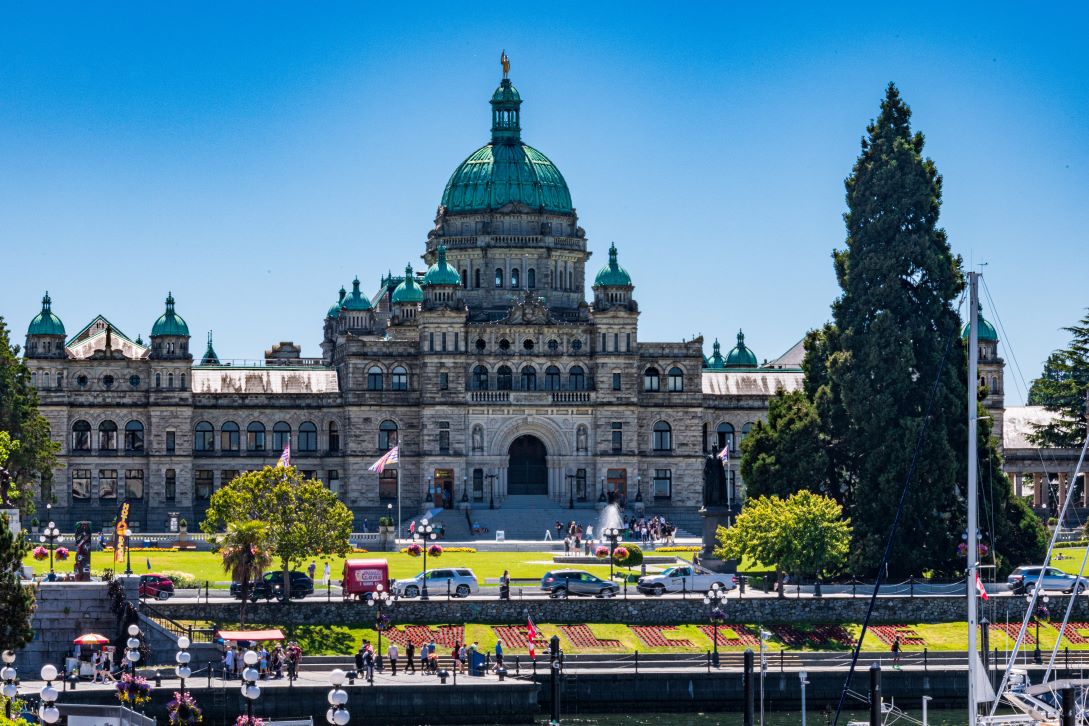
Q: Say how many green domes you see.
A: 11